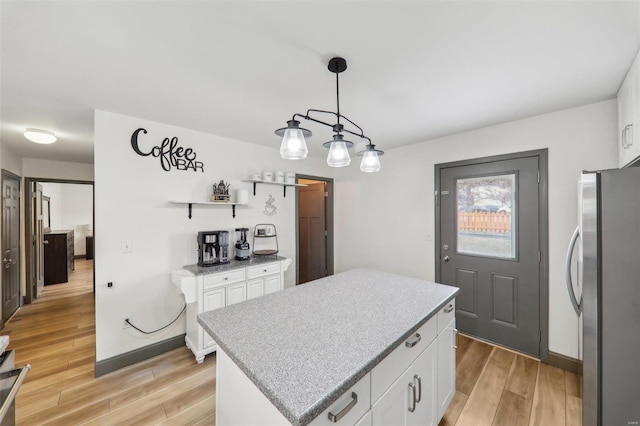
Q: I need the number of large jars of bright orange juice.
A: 0